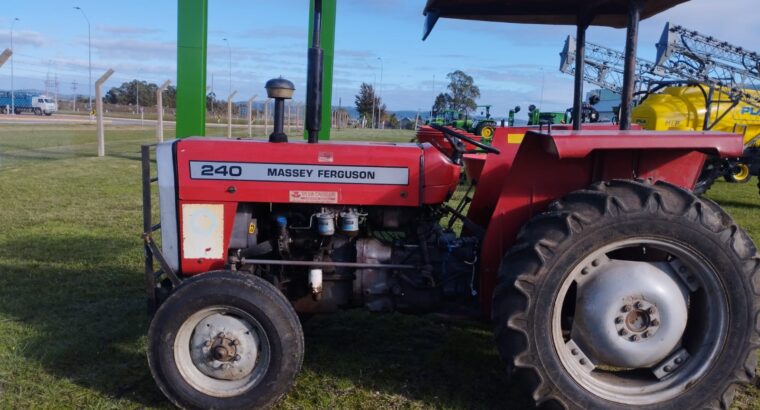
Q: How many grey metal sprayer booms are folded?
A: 2